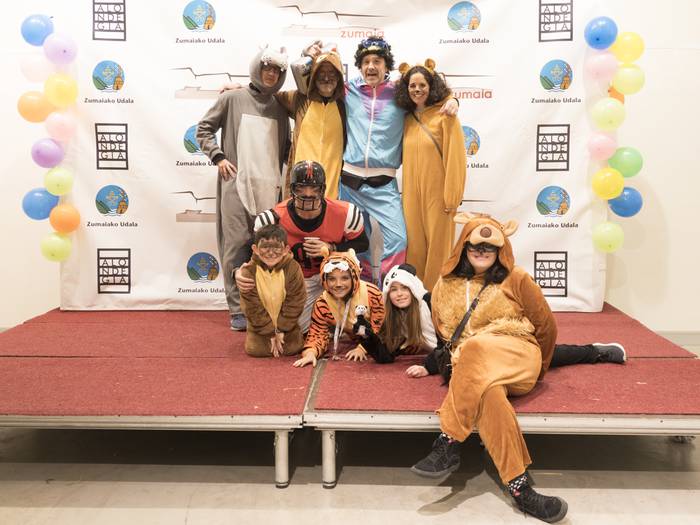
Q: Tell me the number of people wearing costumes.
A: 9